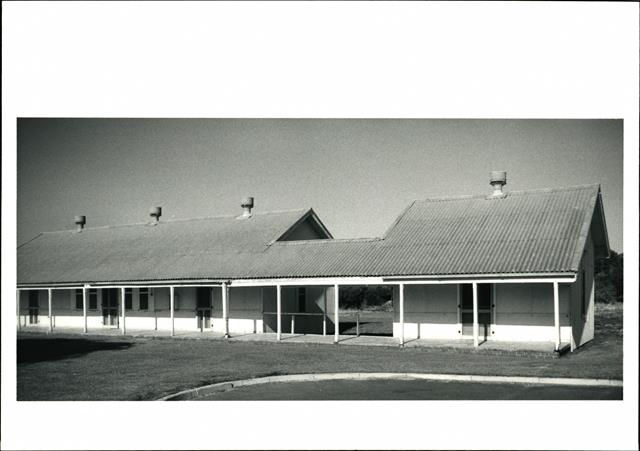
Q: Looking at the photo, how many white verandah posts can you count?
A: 11